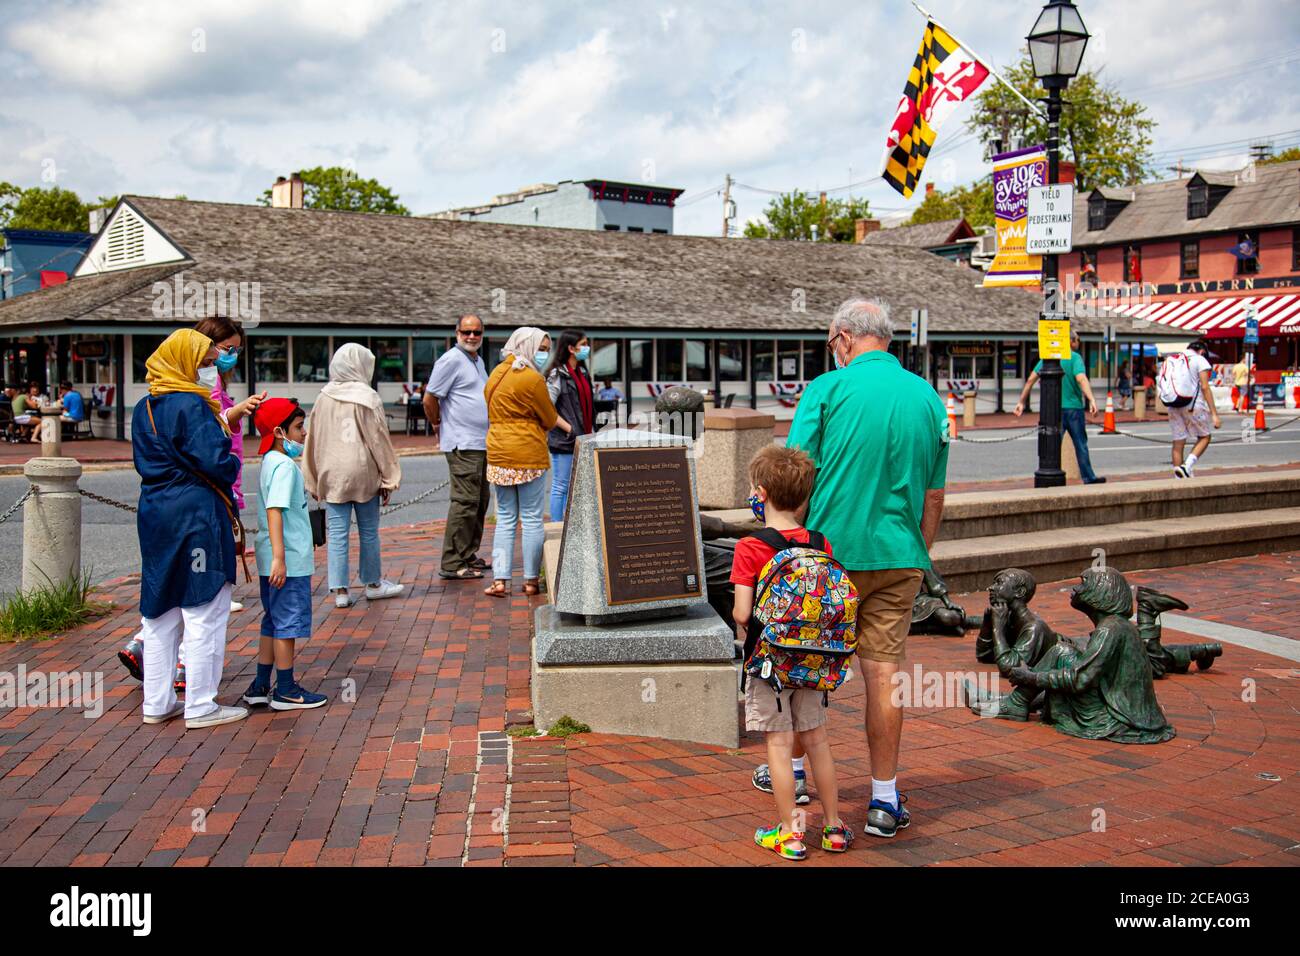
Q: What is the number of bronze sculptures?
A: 4